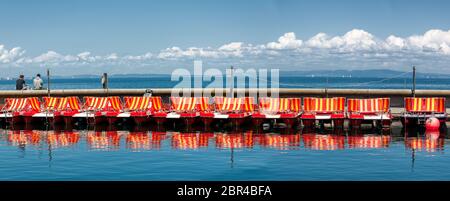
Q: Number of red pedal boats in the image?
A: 10